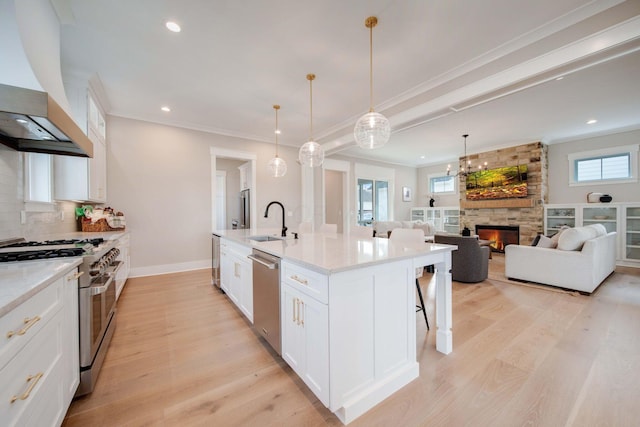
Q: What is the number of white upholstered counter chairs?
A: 4